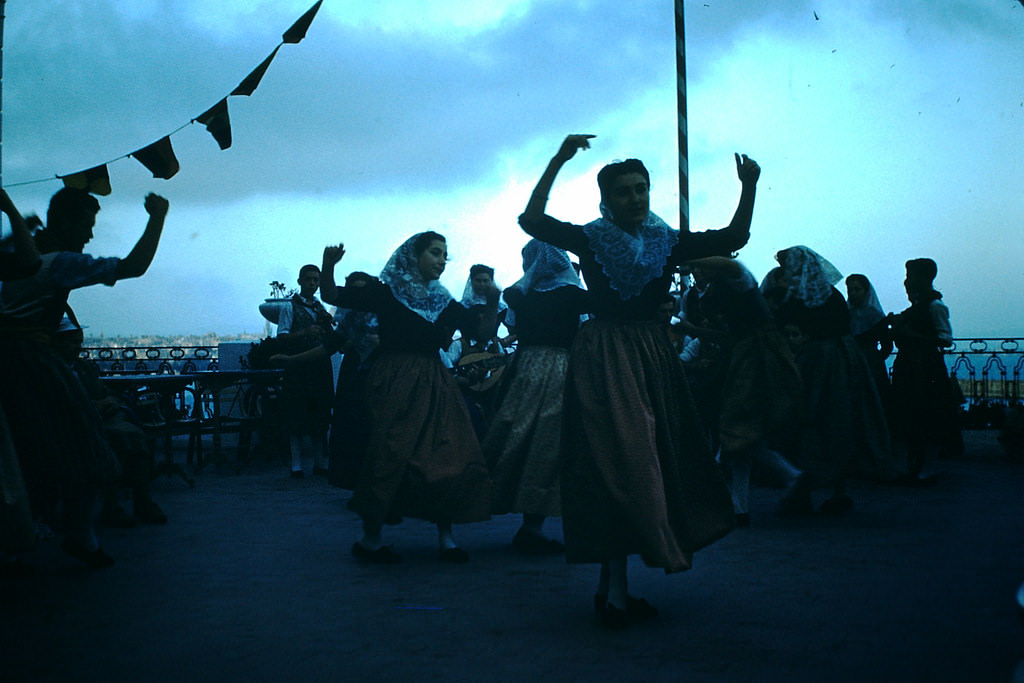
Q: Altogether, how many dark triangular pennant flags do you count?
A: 5